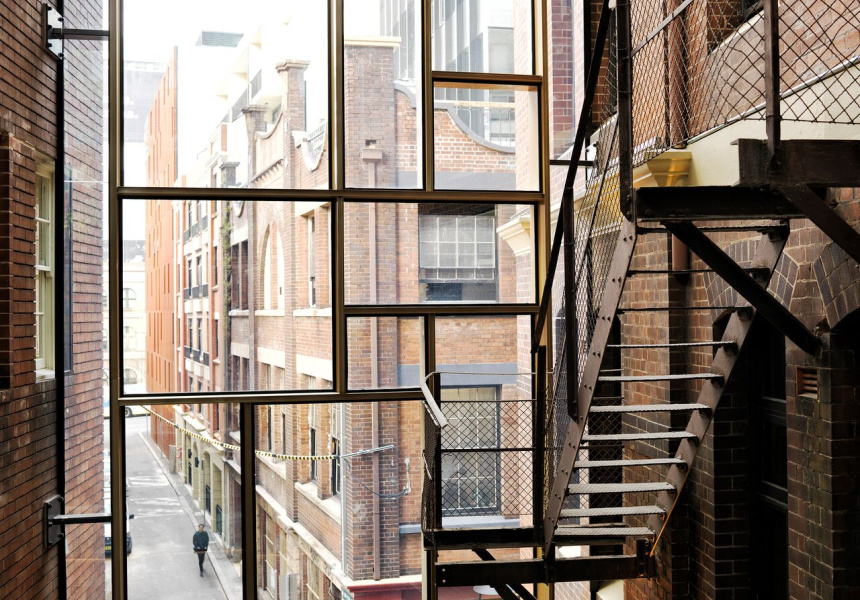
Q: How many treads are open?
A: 11